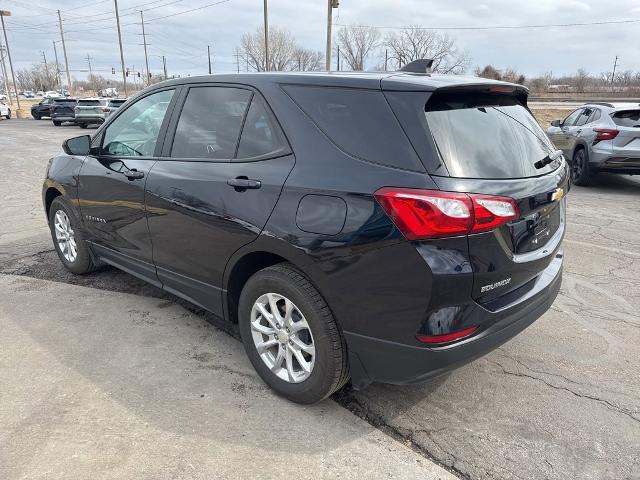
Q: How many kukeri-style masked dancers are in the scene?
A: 0